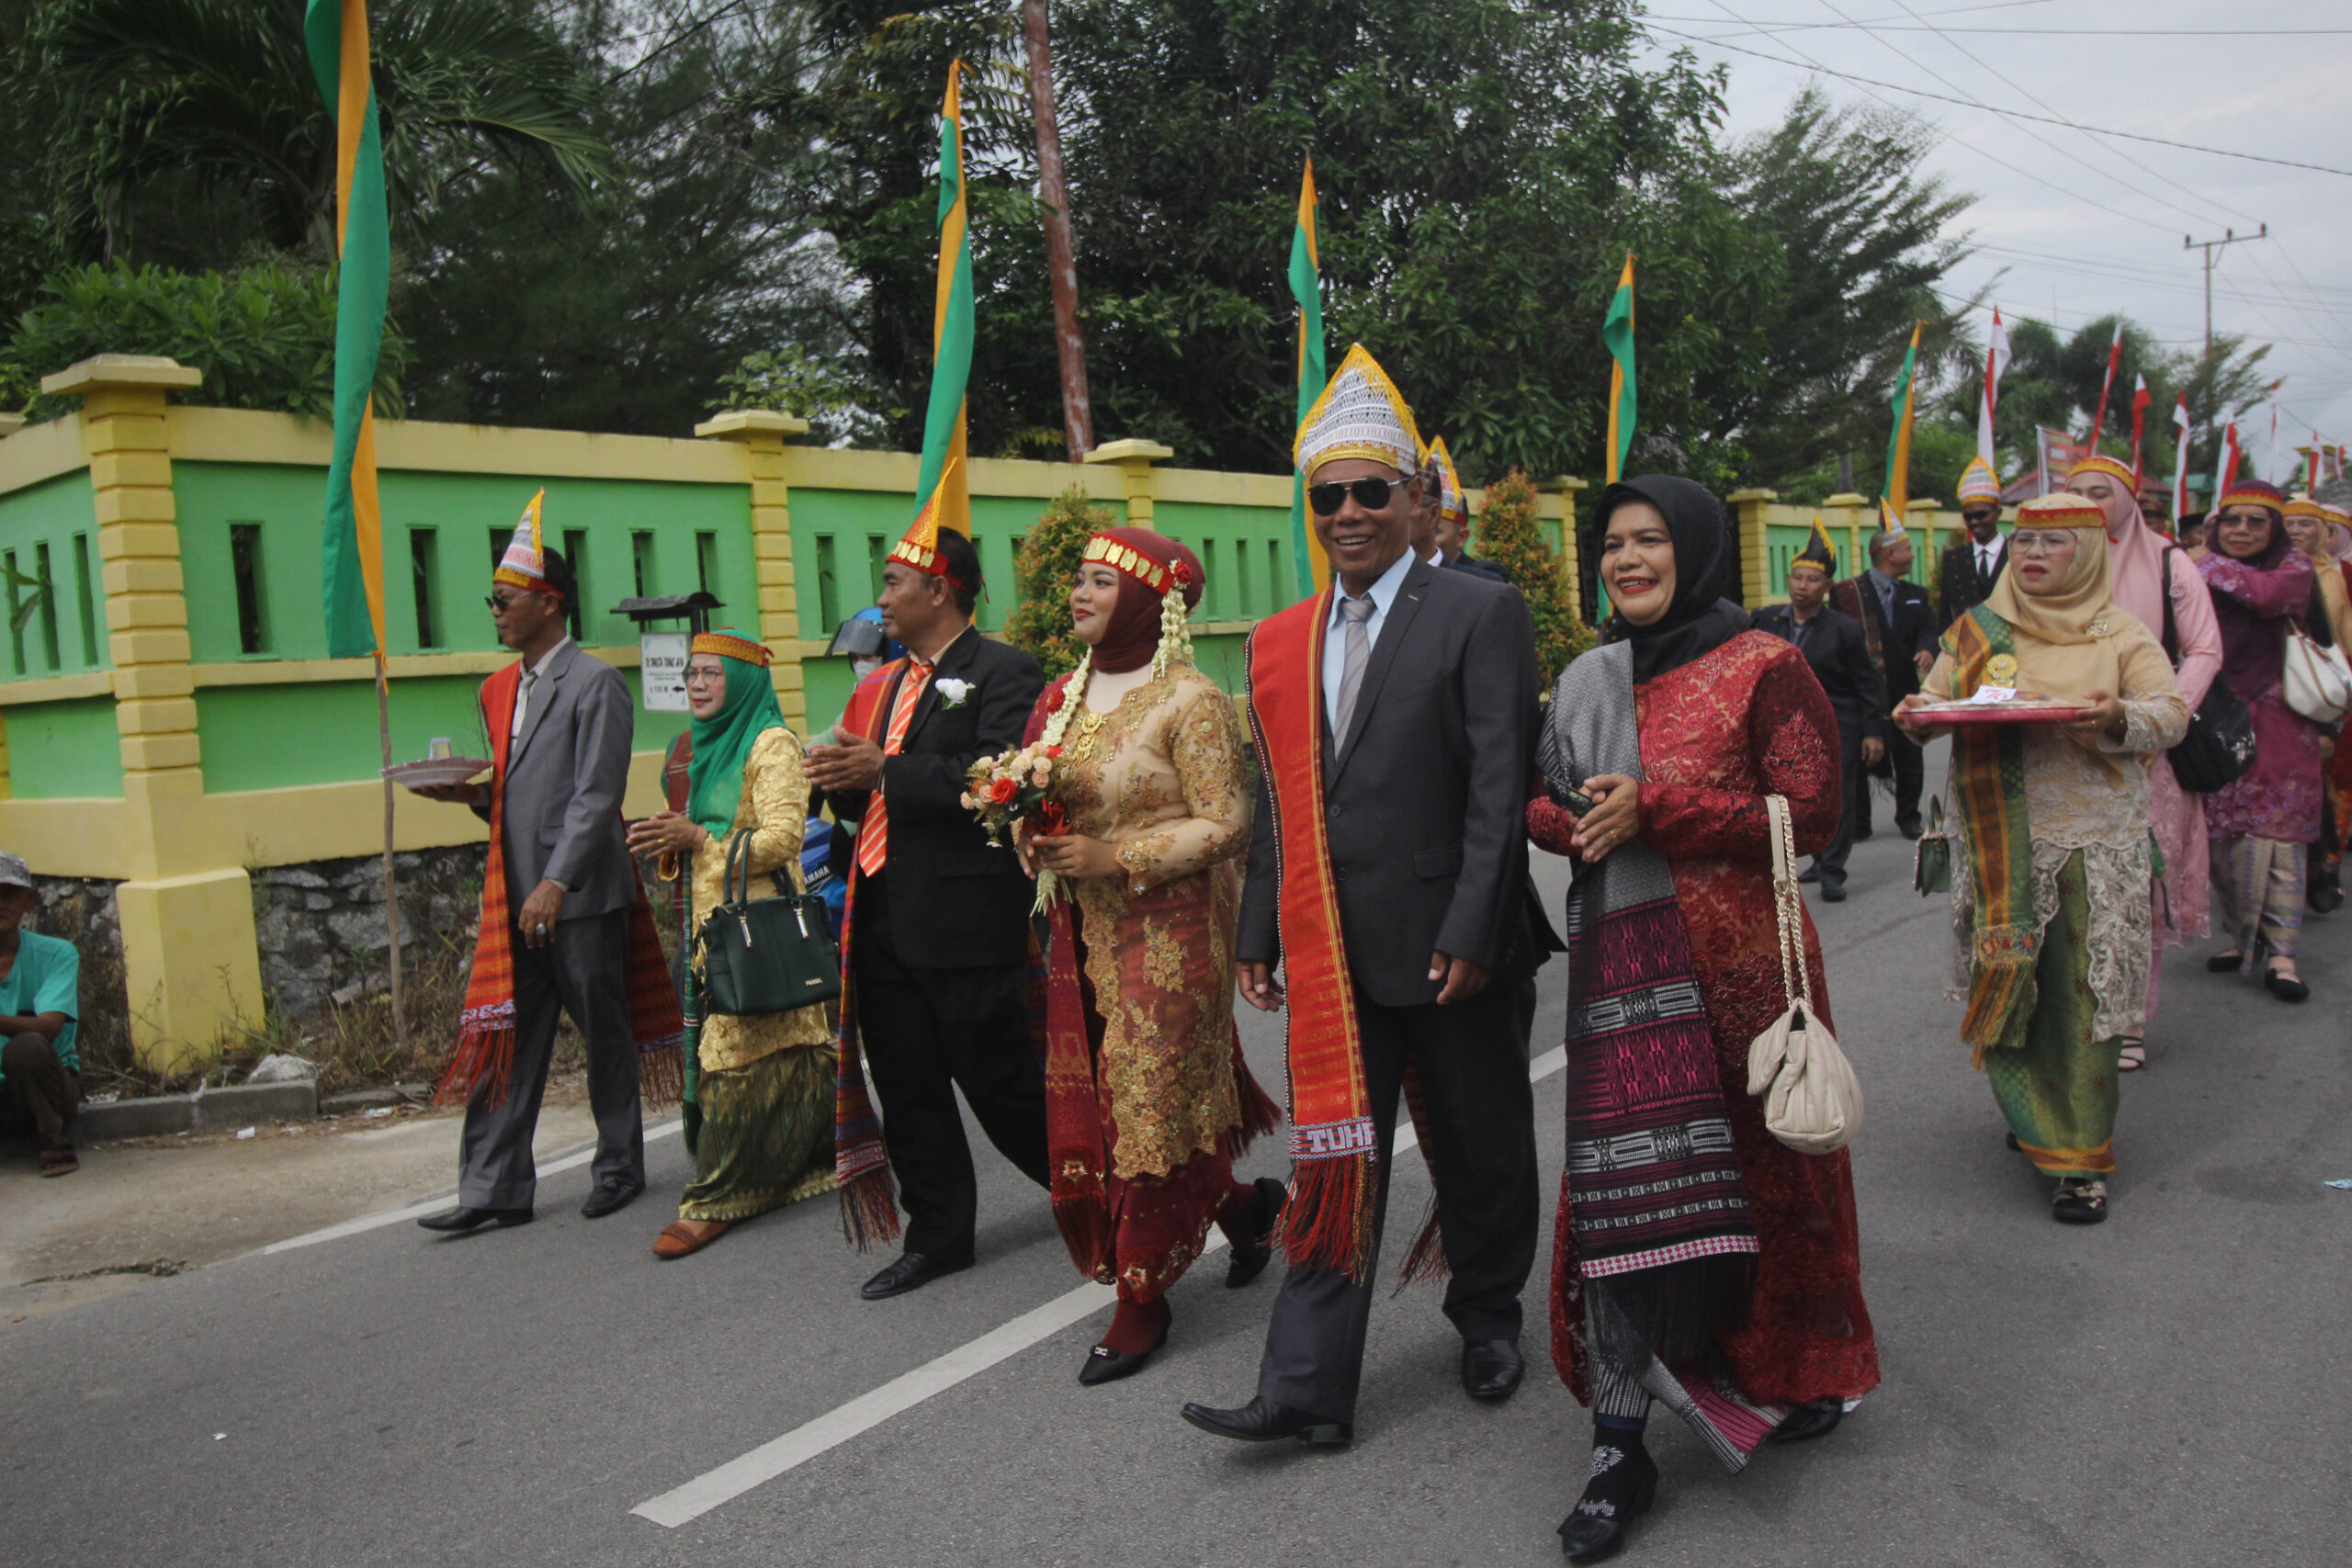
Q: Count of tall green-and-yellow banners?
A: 5